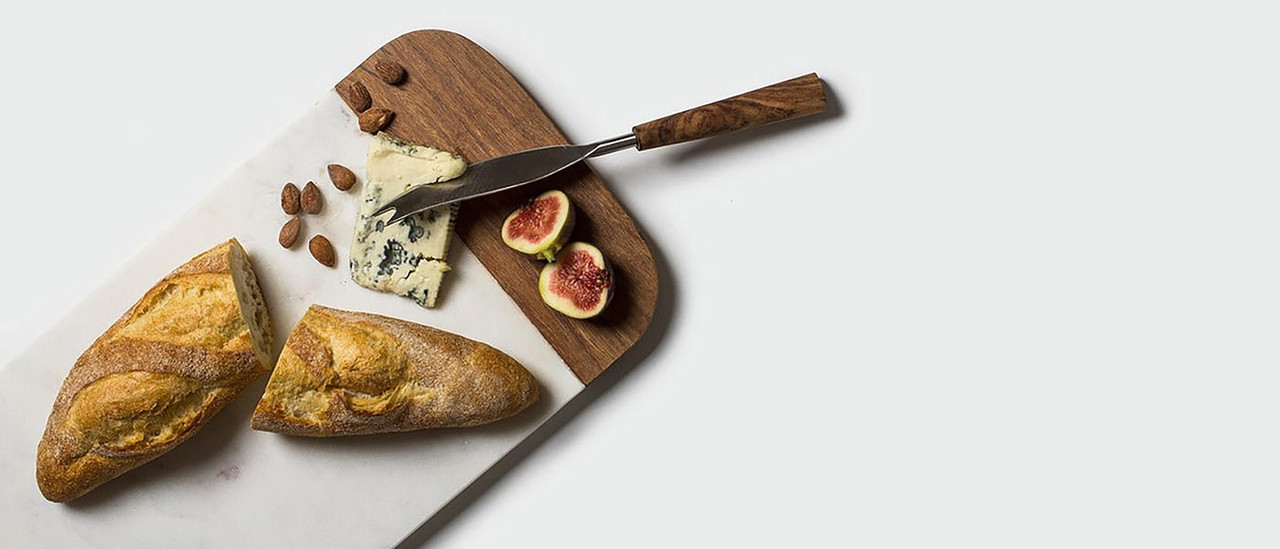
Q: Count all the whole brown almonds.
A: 8